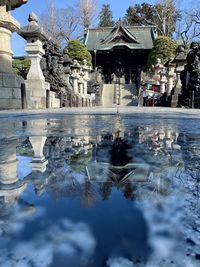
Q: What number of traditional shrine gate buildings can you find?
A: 1